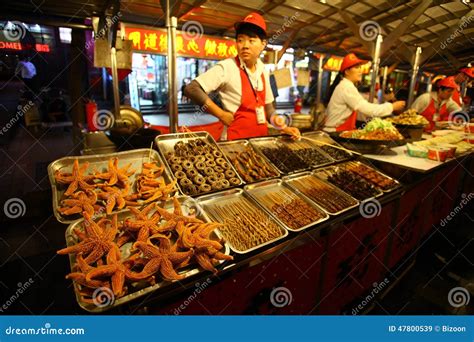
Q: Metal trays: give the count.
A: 12